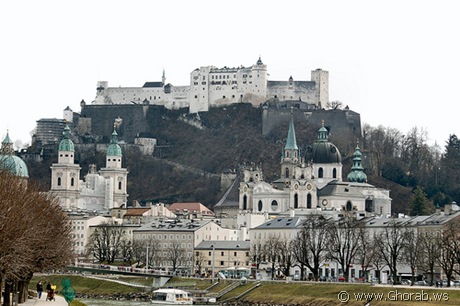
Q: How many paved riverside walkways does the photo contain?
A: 2